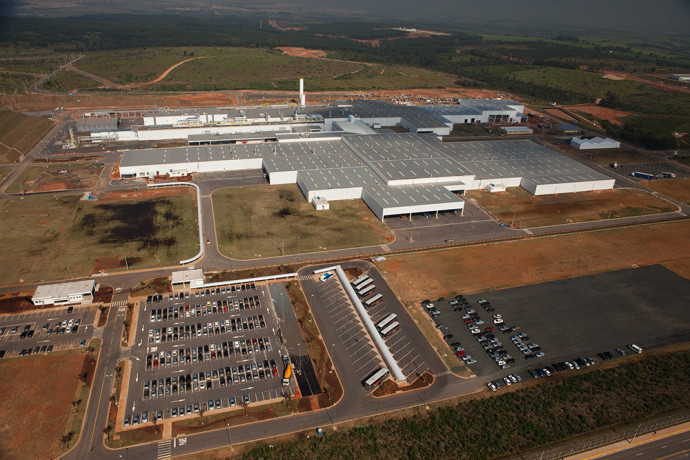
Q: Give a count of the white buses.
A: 7